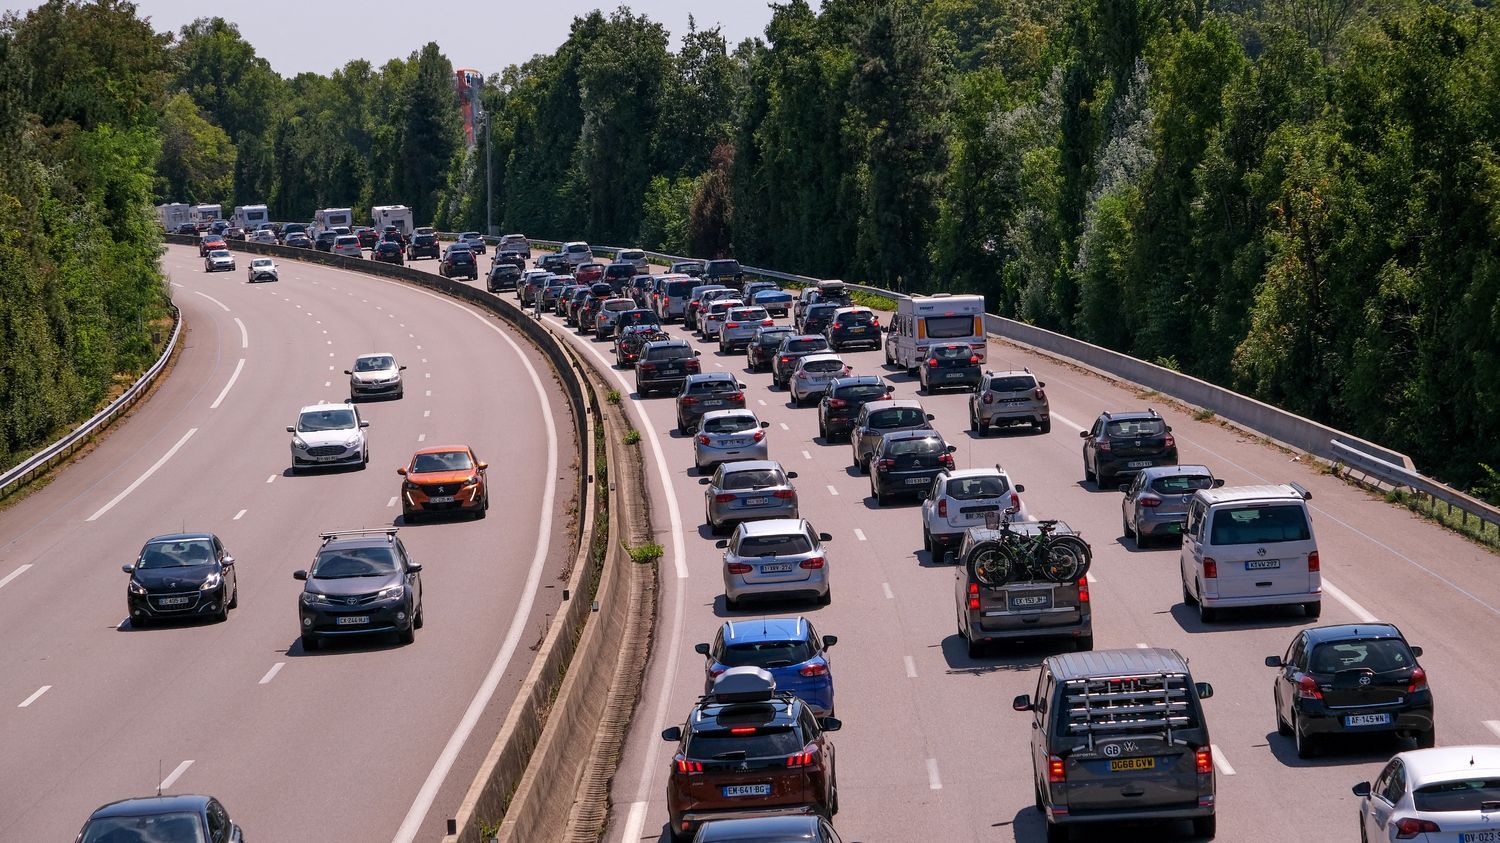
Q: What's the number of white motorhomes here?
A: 6